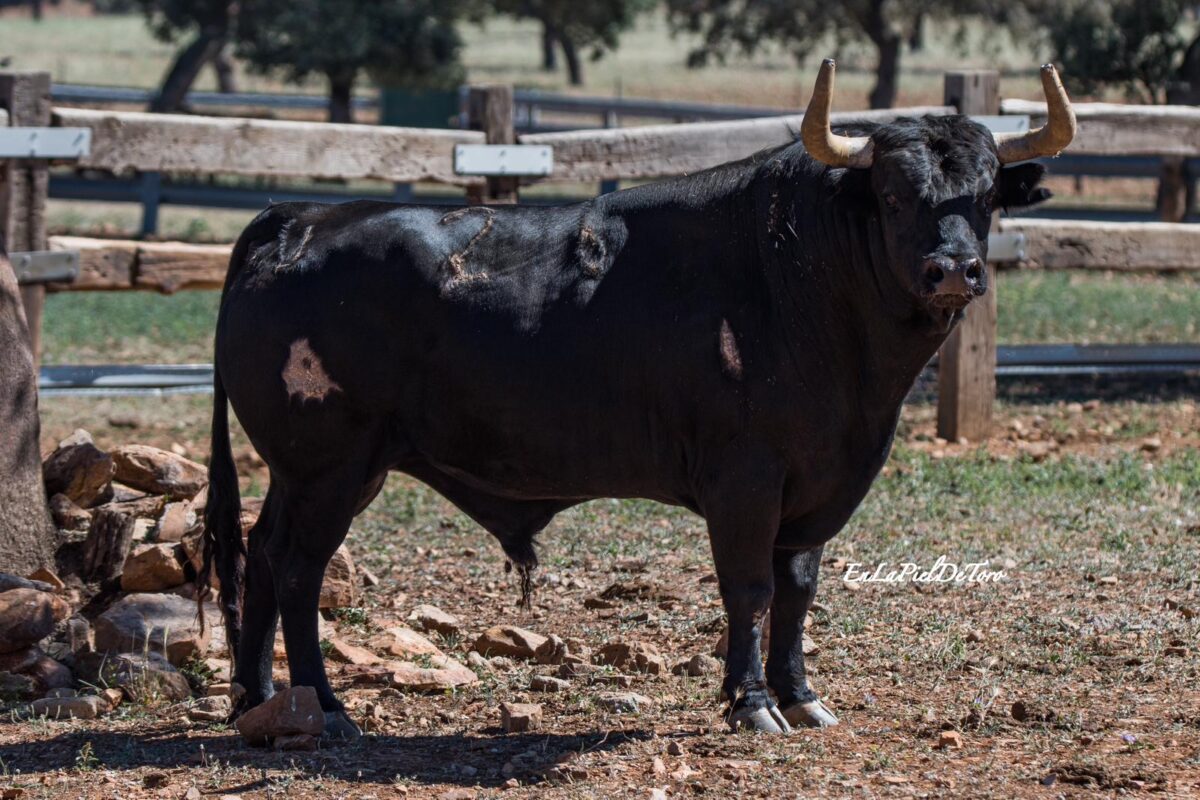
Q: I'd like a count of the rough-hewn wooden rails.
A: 5